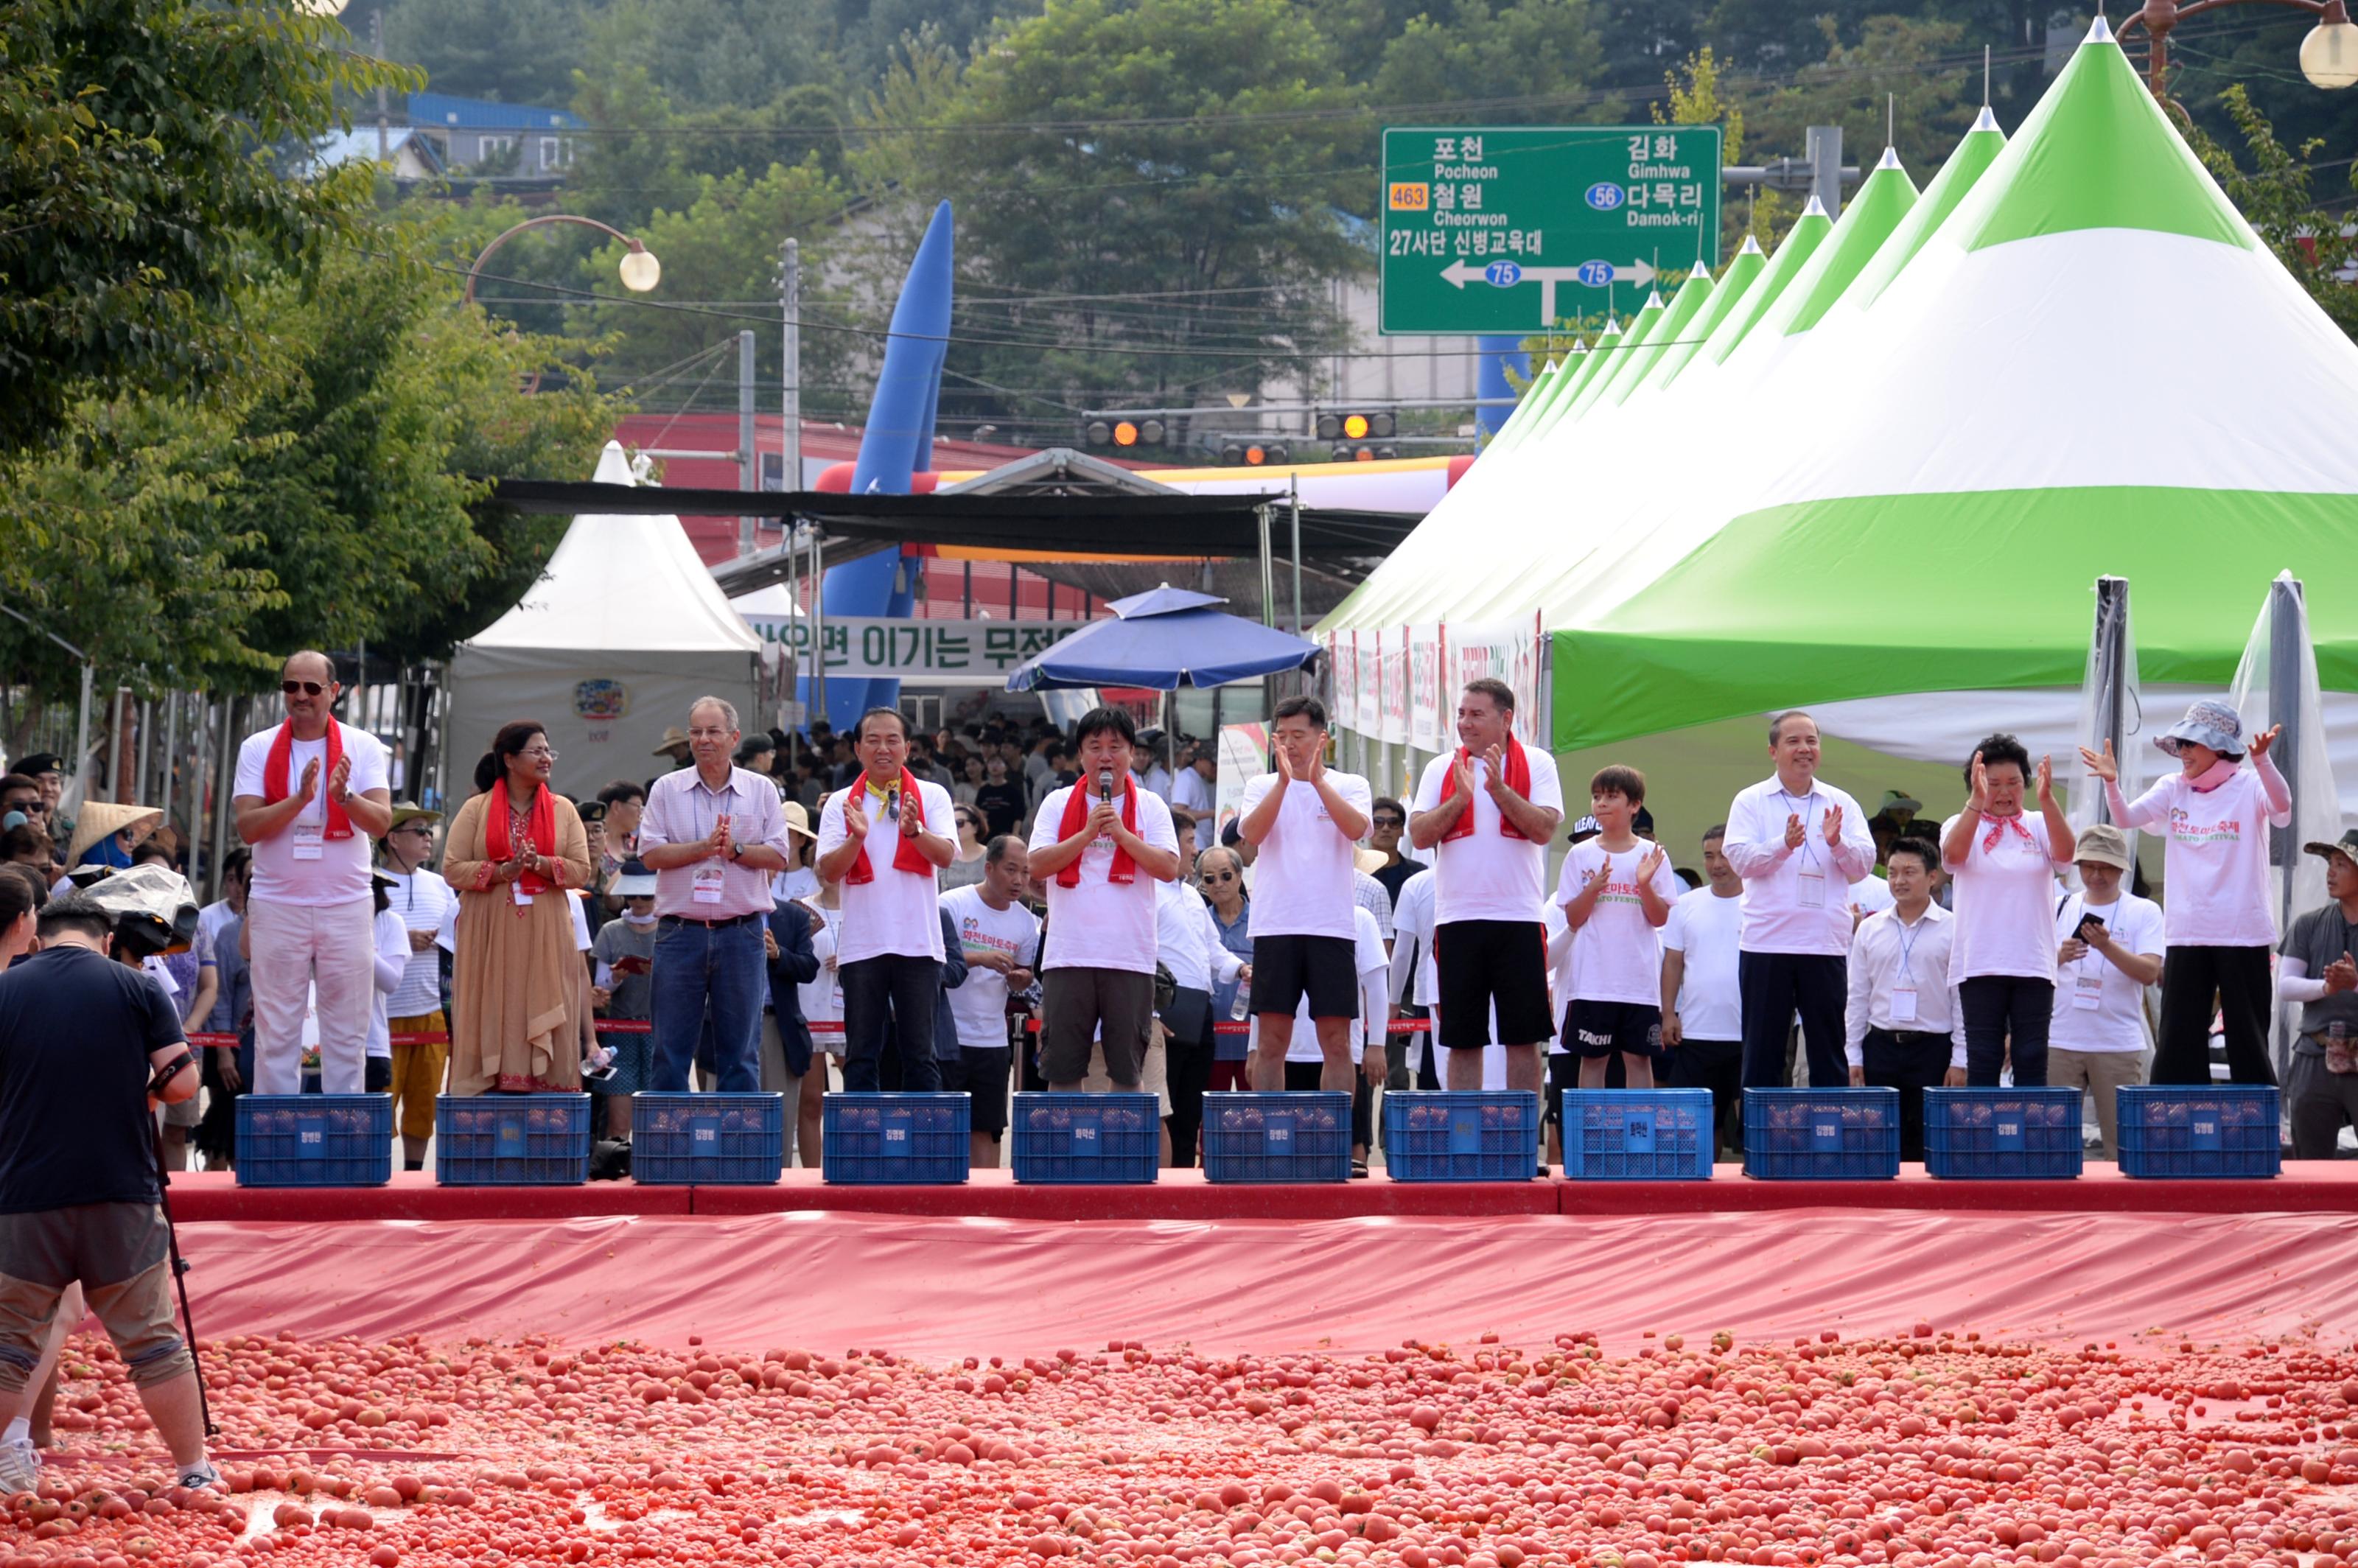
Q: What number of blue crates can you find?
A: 11